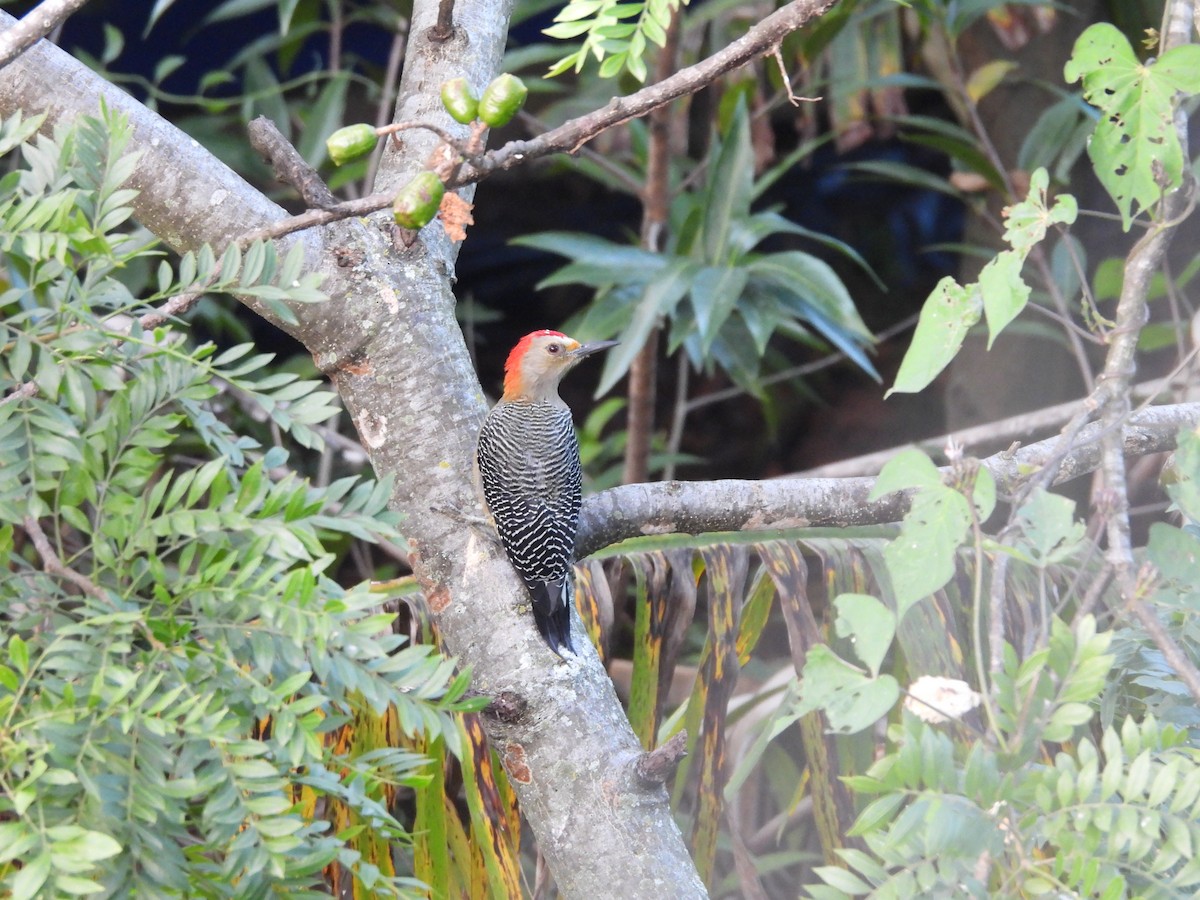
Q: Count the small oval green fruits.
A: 4